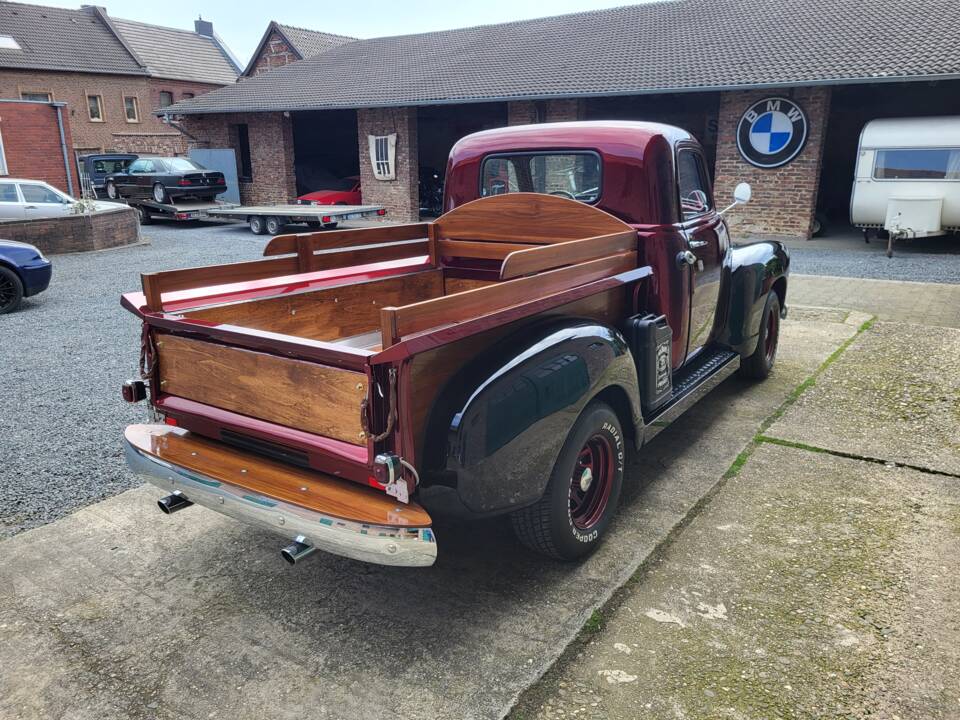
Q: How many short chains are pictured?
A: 2